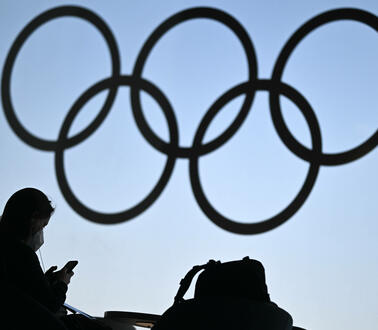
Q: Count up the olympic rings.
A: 5